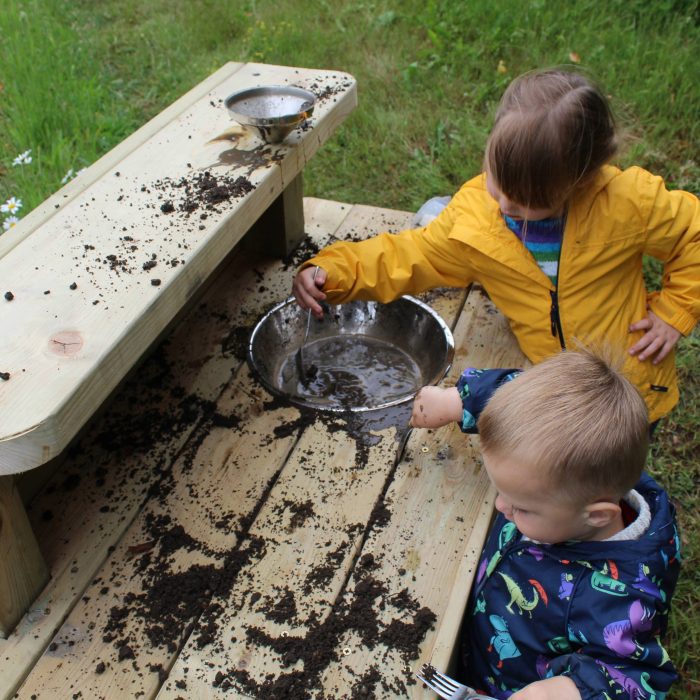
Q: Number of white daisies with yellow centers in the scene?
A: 2